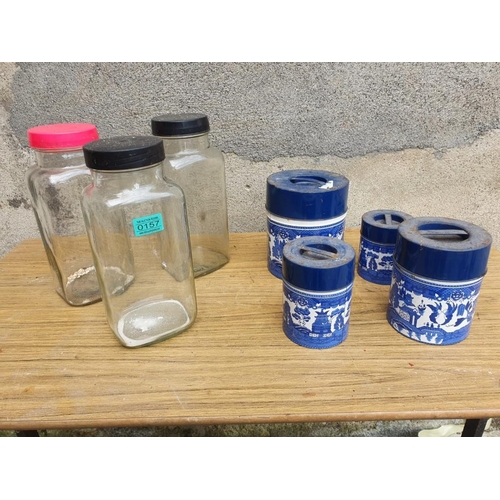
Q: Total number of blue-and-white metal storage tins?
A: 4